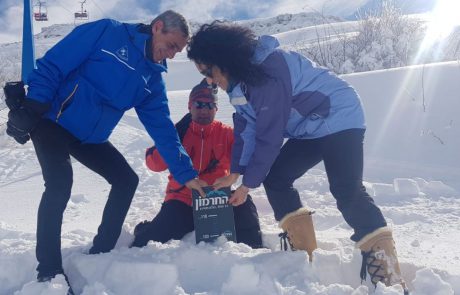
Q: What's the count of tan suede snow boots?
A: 2